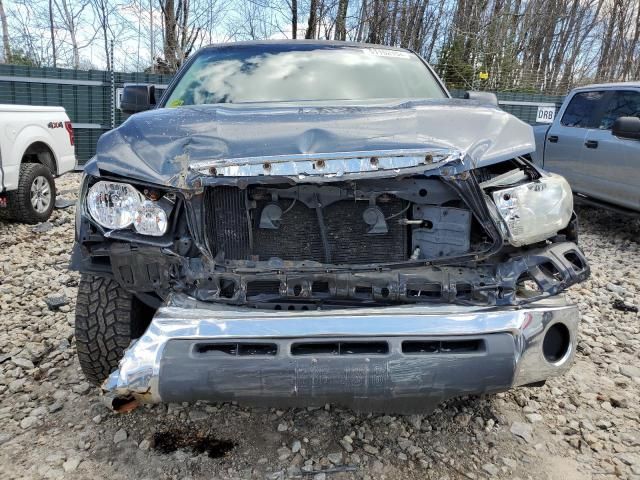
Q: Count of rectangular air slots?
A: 3